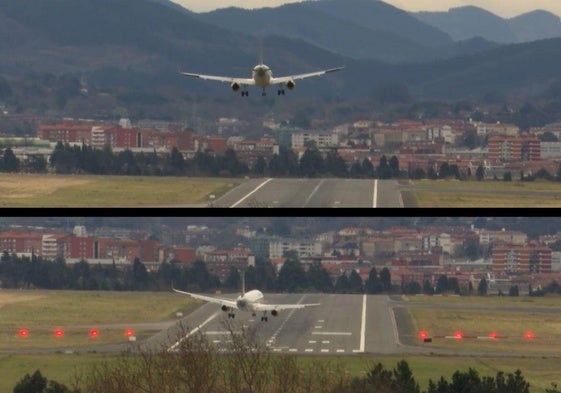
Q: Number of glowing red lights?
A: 8